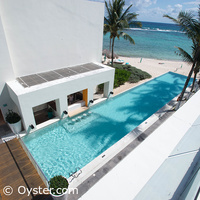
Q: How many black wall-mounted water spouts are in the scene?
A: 4